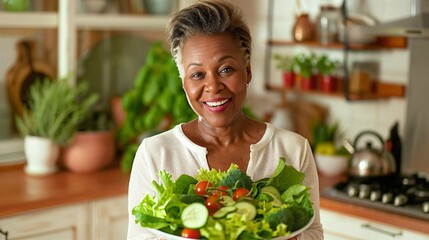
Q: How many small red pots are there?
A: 3